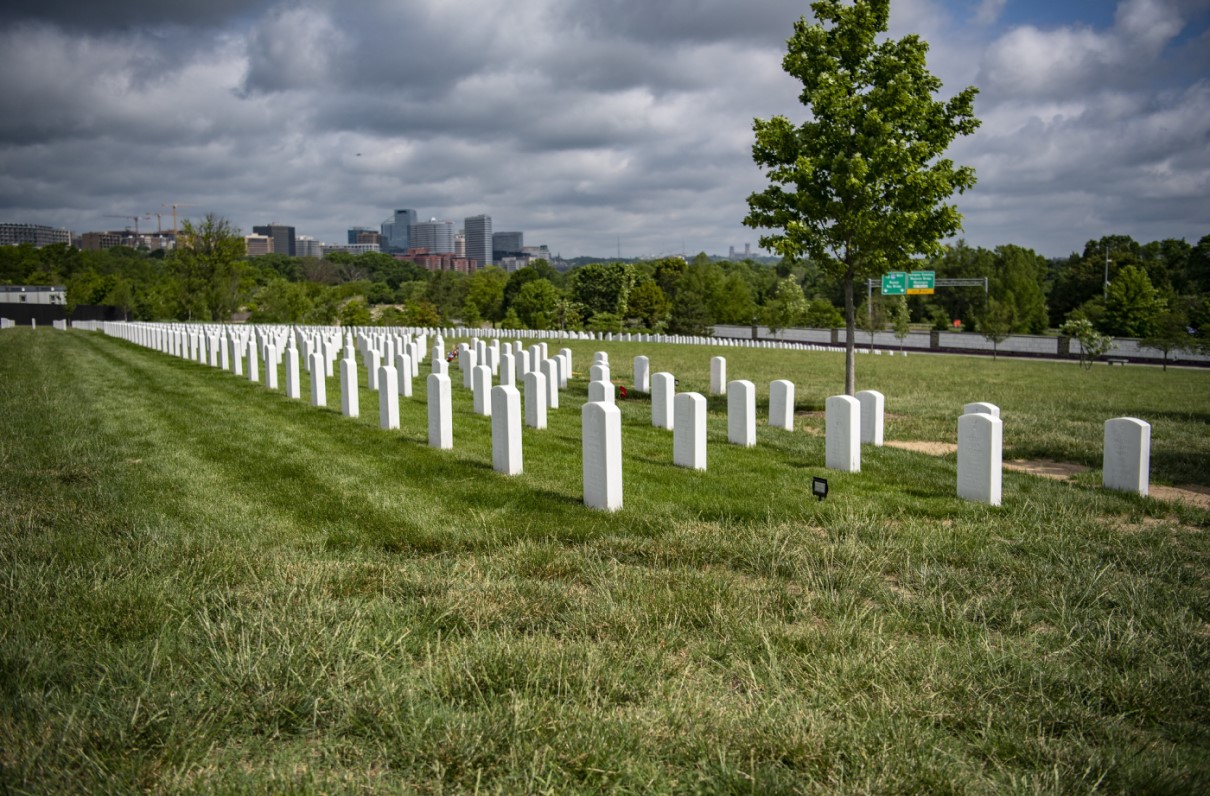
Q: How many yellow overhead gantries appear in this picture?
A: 0